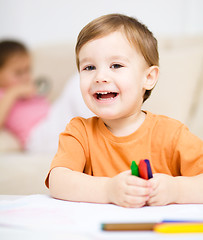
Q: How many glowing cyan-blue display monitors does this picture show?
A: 0